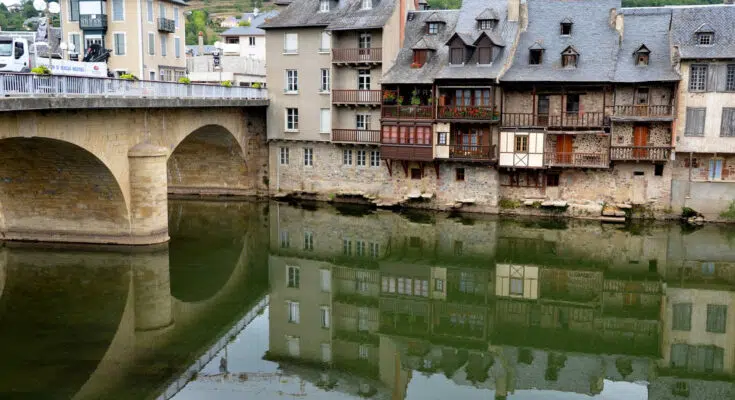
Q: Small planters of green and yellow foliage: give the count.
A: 5